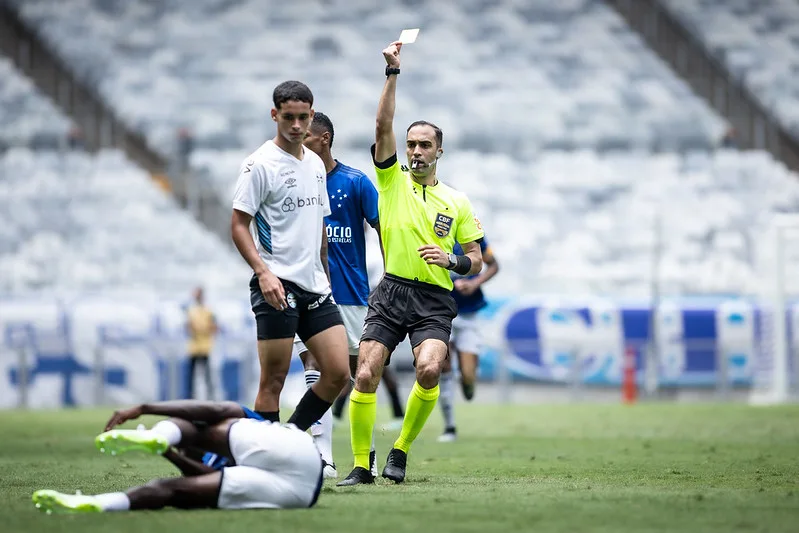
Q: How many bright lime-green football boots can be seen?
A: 2